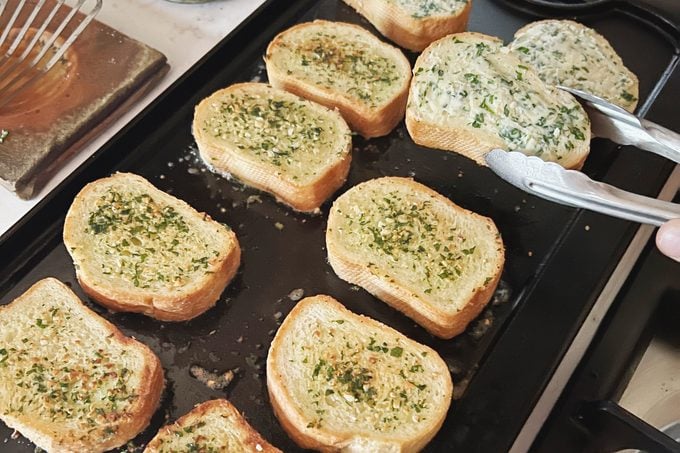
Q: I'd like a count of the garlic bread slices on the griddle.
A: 10